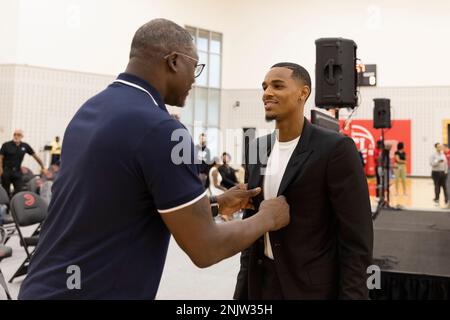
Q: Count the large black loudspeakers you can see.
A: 2